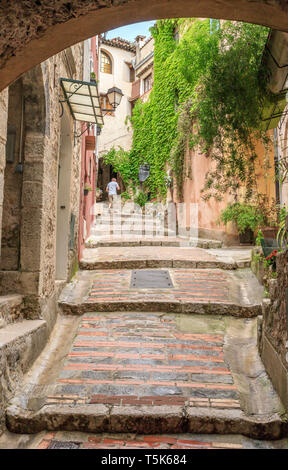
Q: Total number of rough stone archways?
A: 1